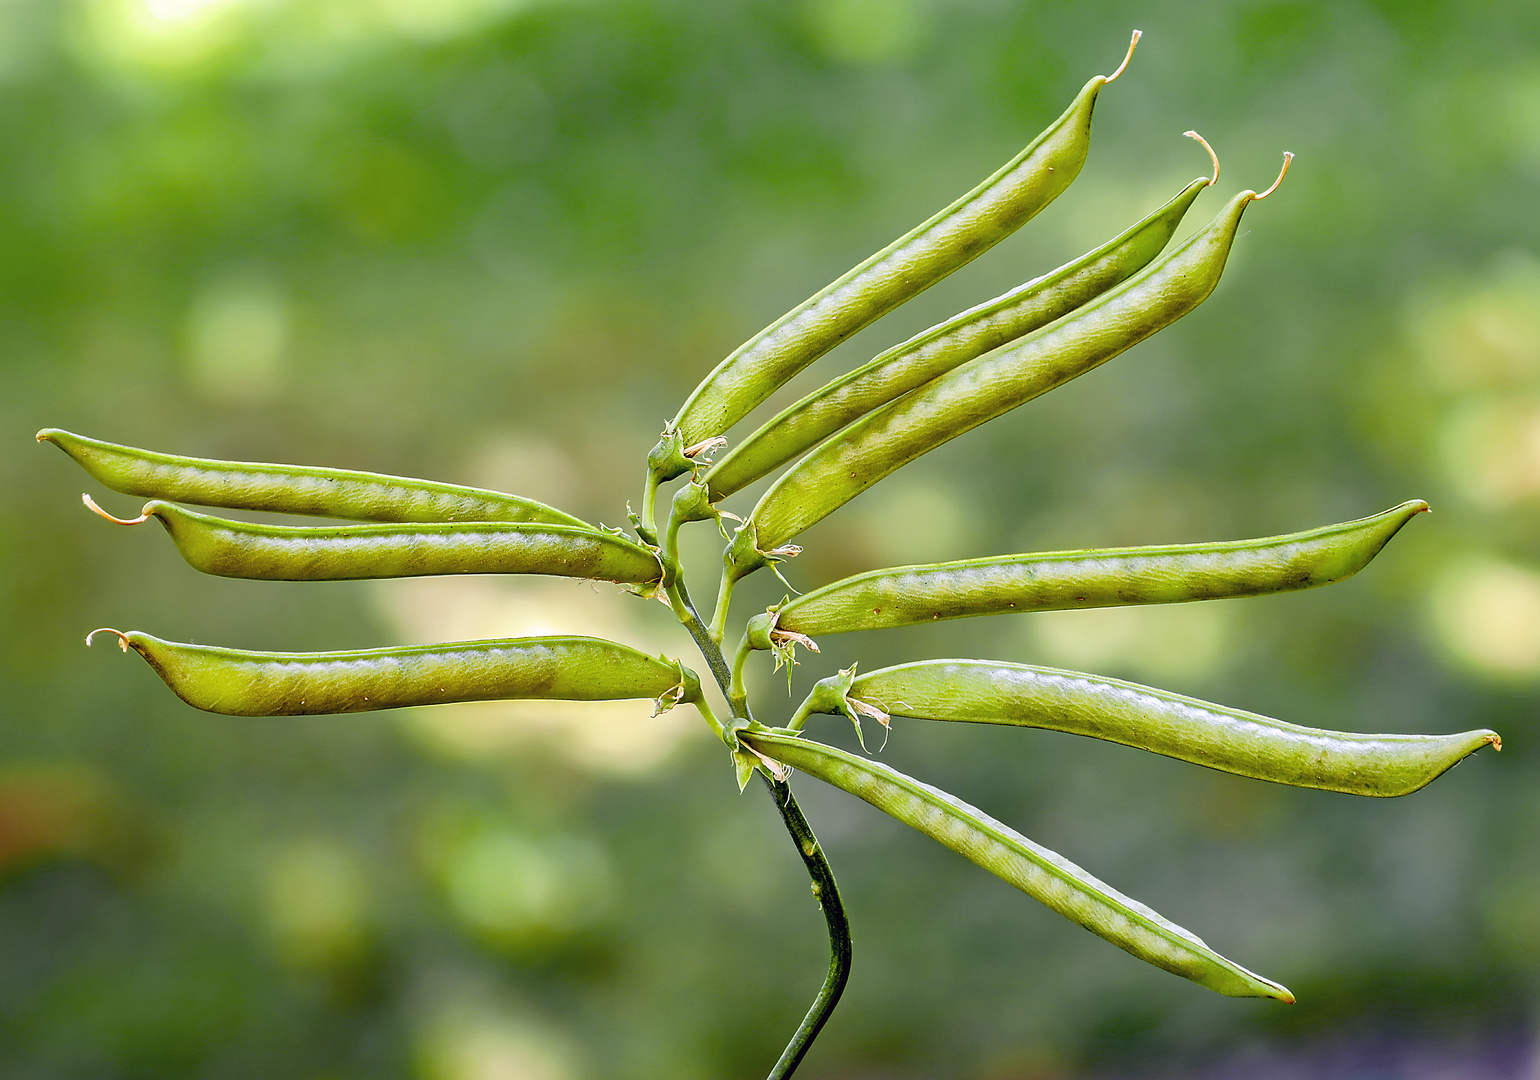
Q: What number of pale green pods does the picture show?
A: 9